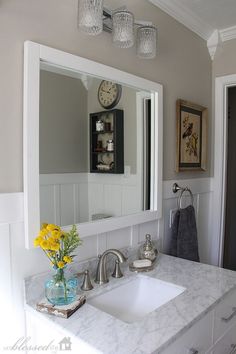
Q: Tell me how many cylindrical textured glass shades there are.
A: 3